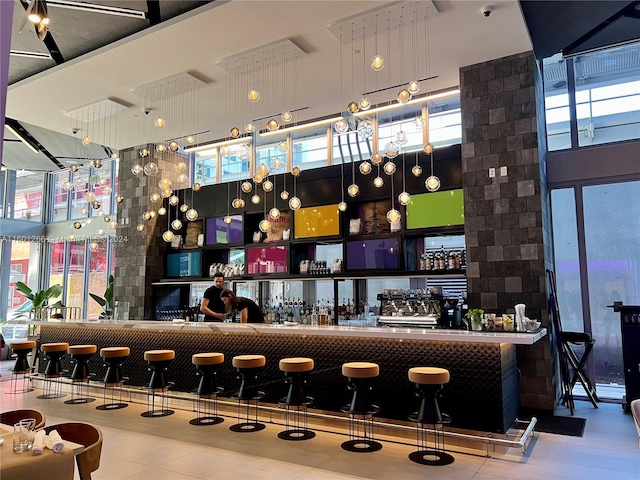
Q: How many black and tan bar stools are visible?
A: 10